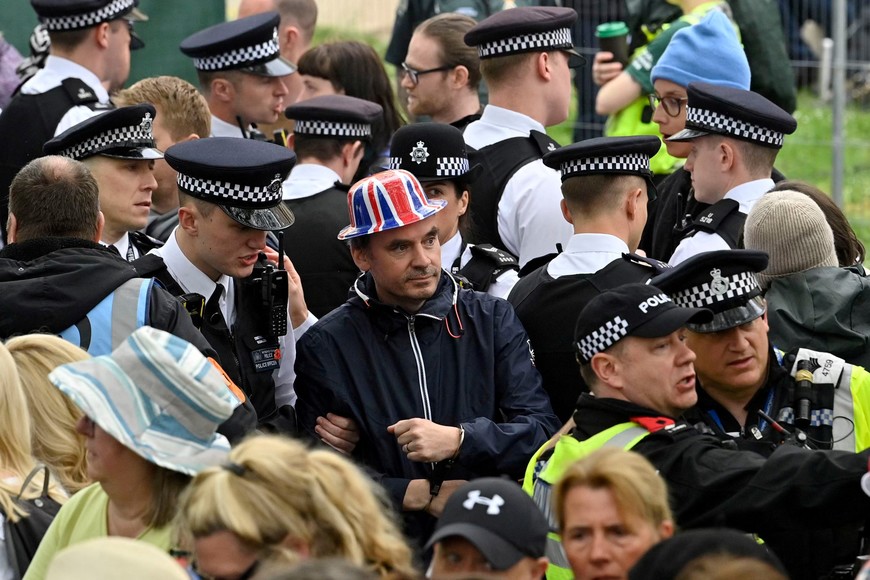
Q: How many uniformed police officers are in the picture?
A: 11